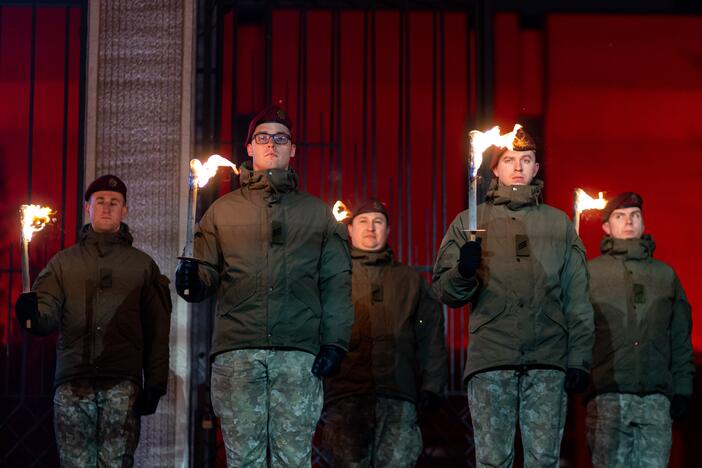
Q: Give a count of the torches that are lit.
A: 5